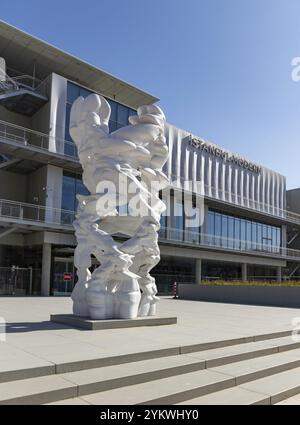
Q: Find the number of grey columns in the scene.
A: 4